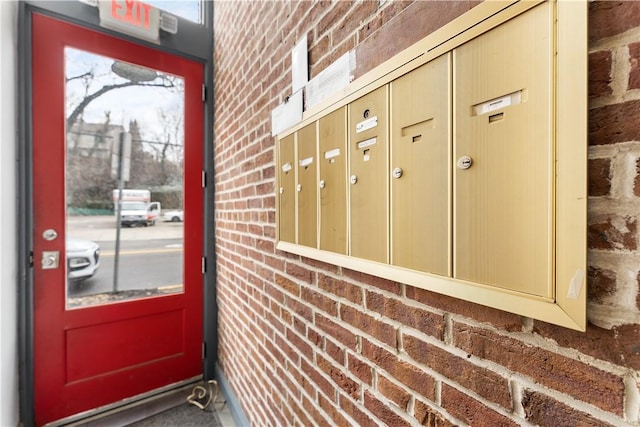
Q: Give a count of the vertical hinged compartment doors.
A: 6